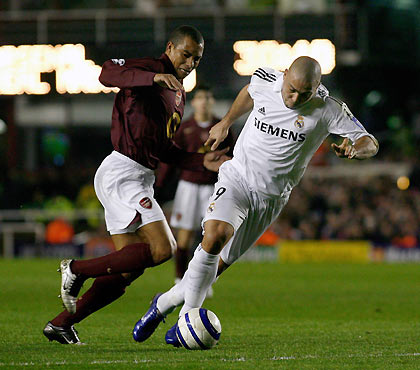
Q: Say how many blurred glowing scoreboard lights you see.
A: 2